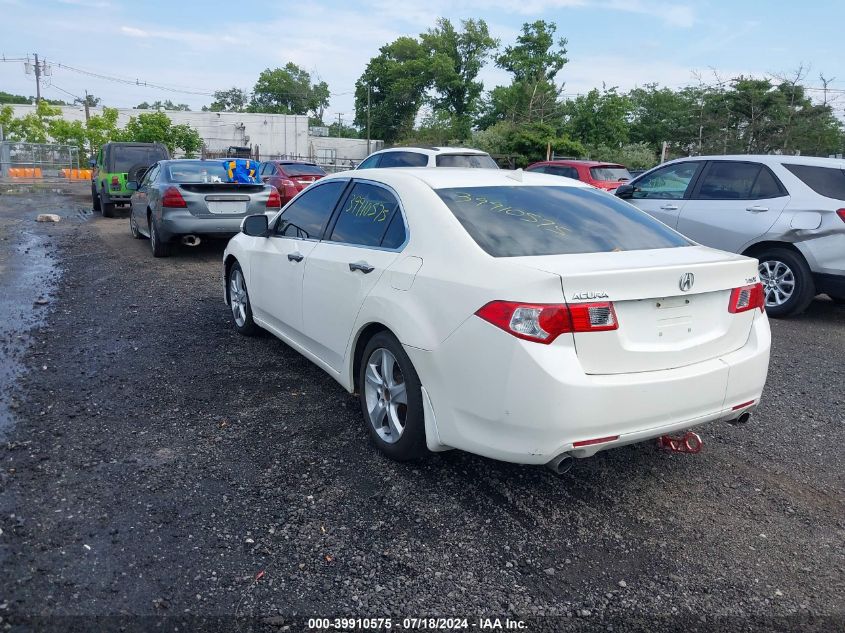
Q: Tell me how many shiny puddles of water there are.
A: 1